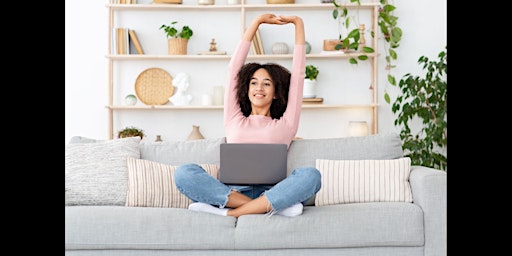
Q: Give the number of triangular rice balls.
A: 0